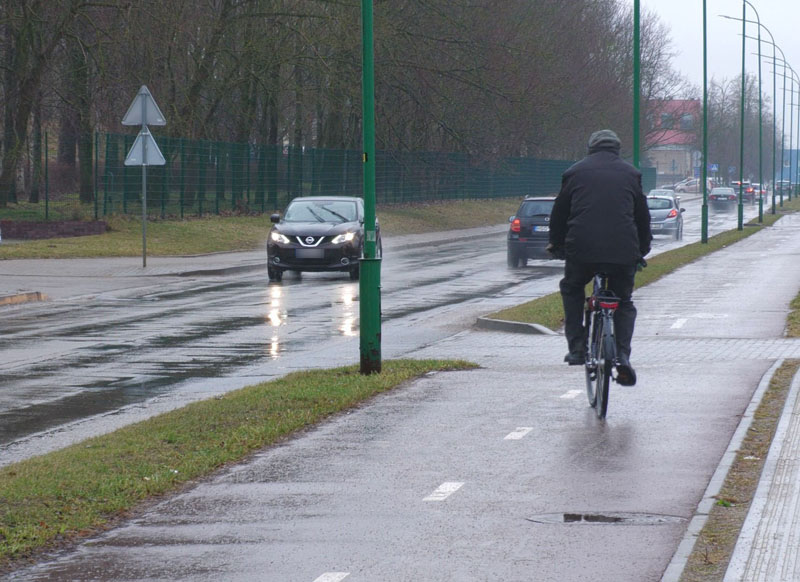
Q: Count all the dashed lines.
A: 5